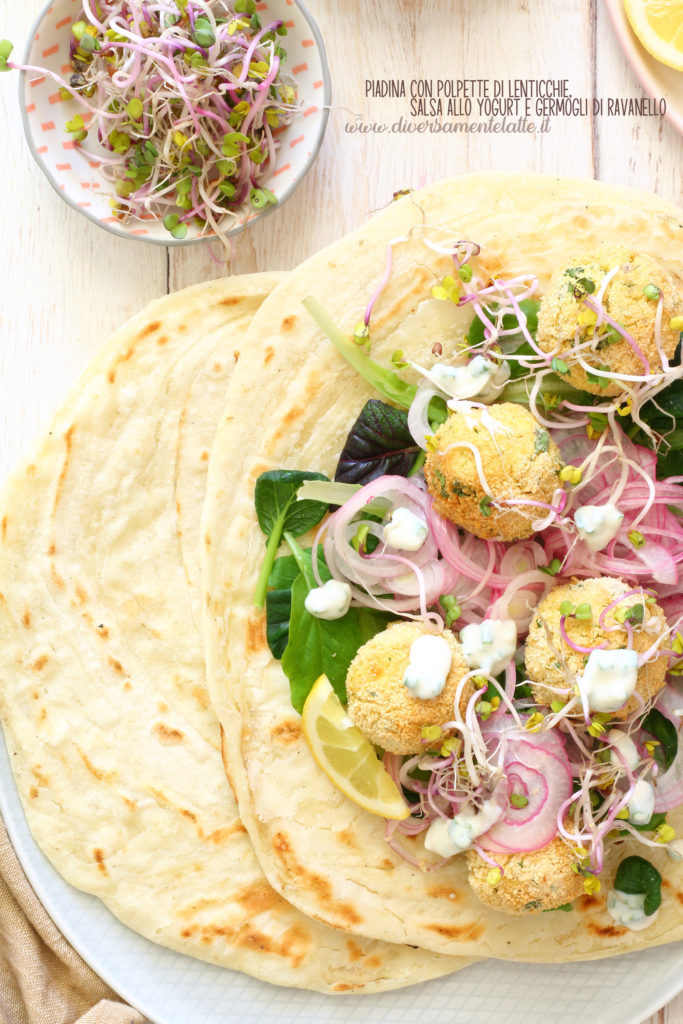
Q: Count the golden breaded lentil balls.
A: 5